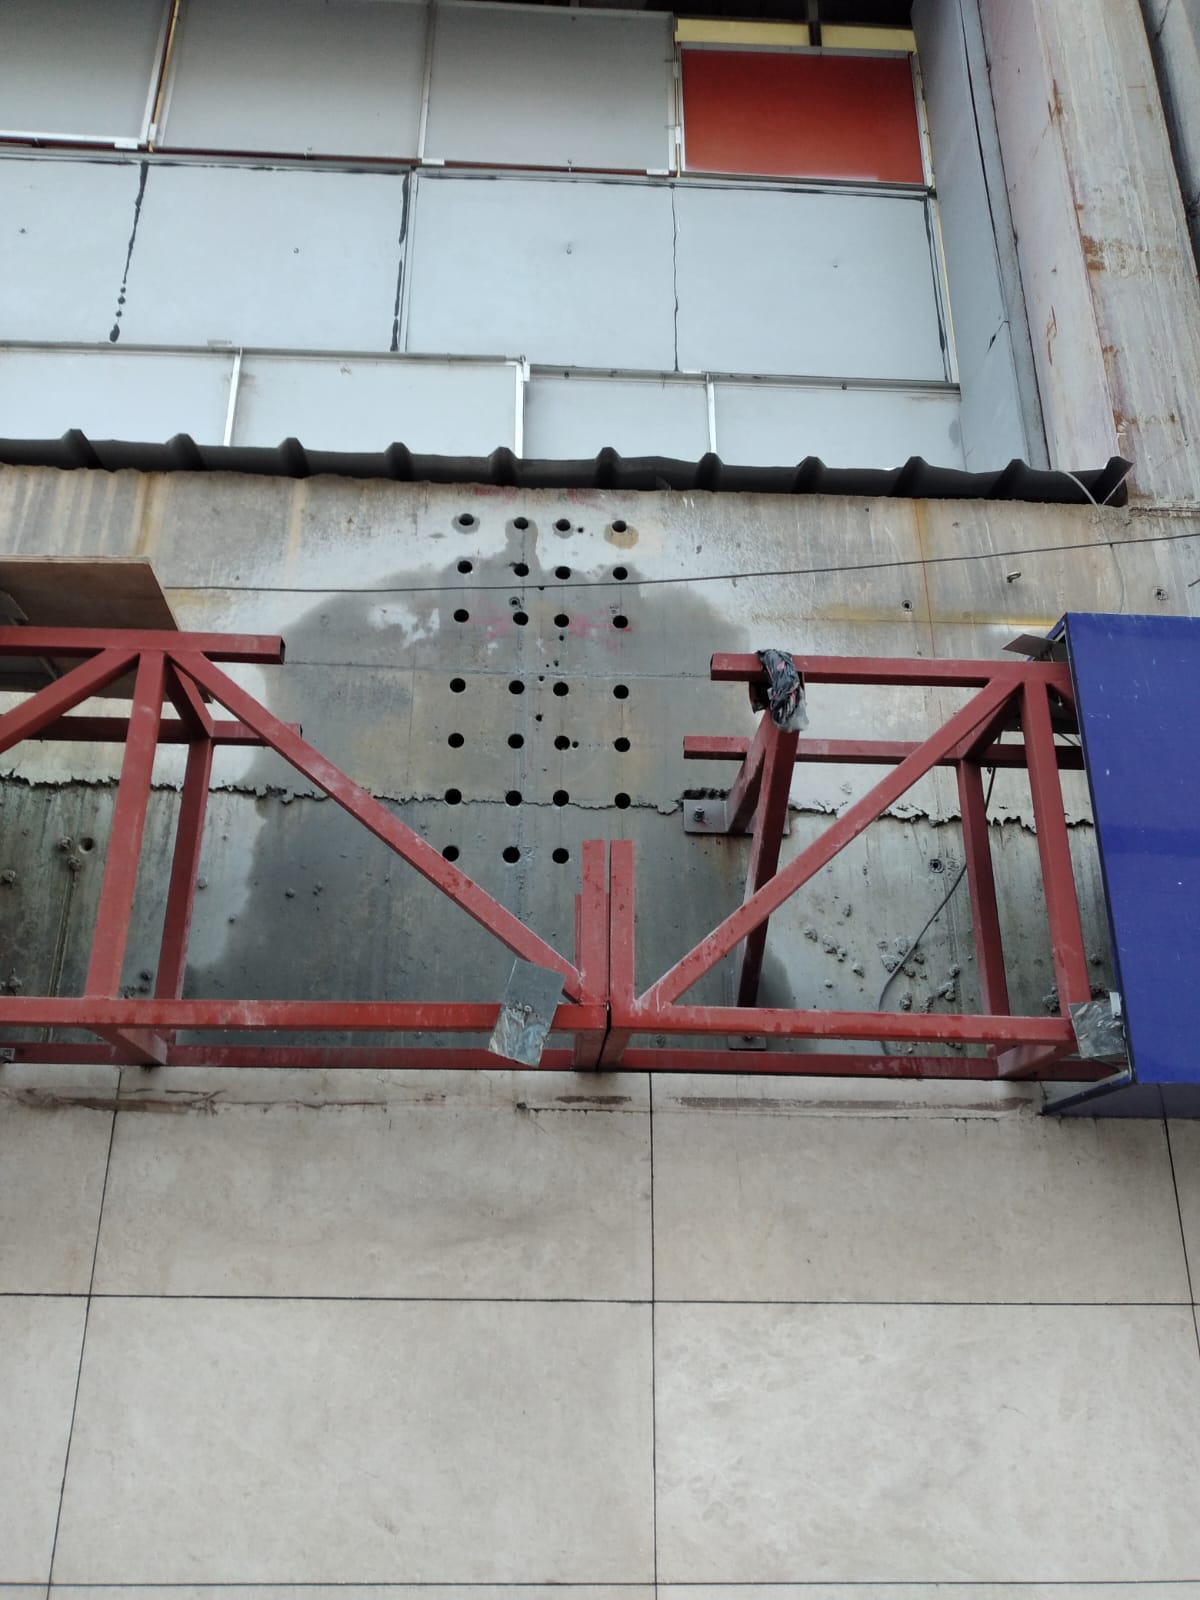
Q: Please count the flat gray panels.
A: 11